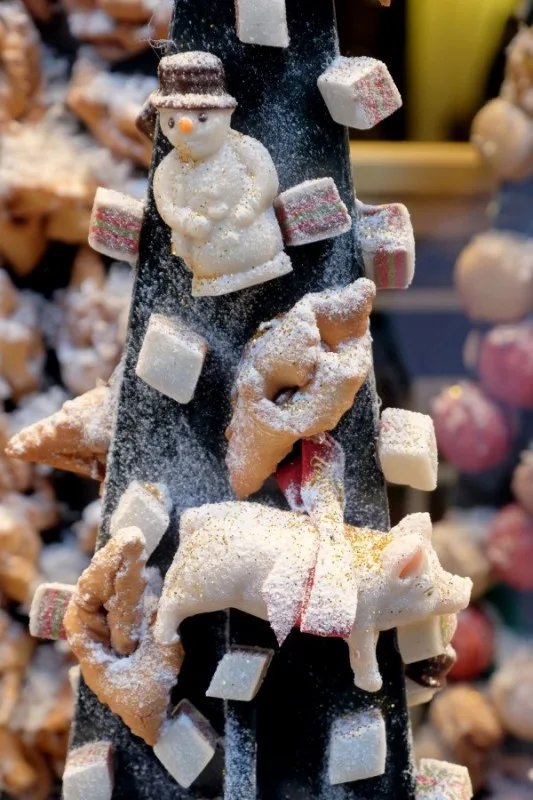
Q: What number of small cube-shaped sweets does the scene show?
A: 15